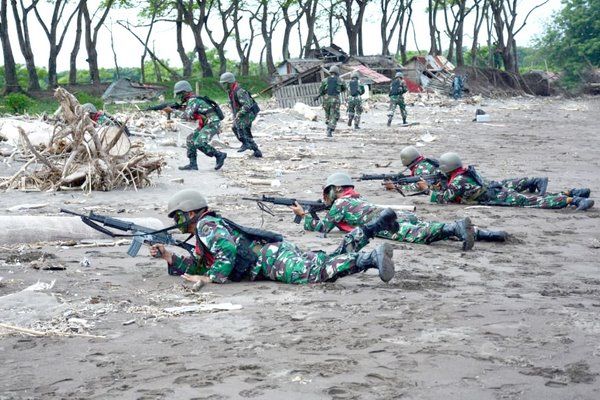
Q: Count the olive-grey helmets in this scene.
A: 10